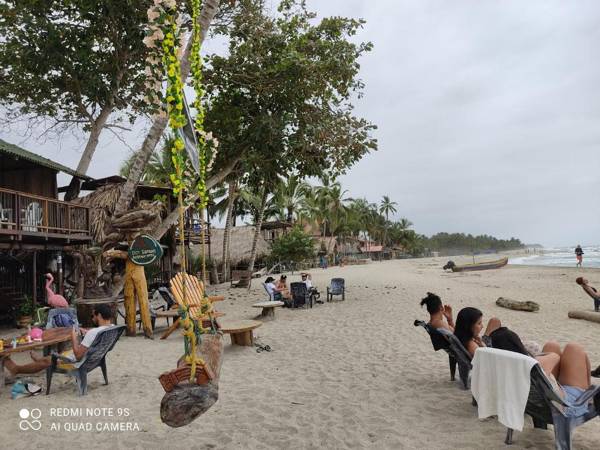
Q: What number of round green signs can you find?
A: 1